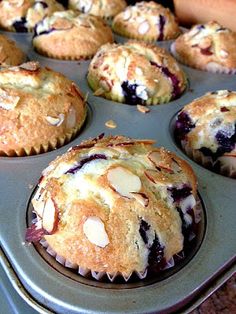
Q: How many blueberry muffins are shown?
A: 10